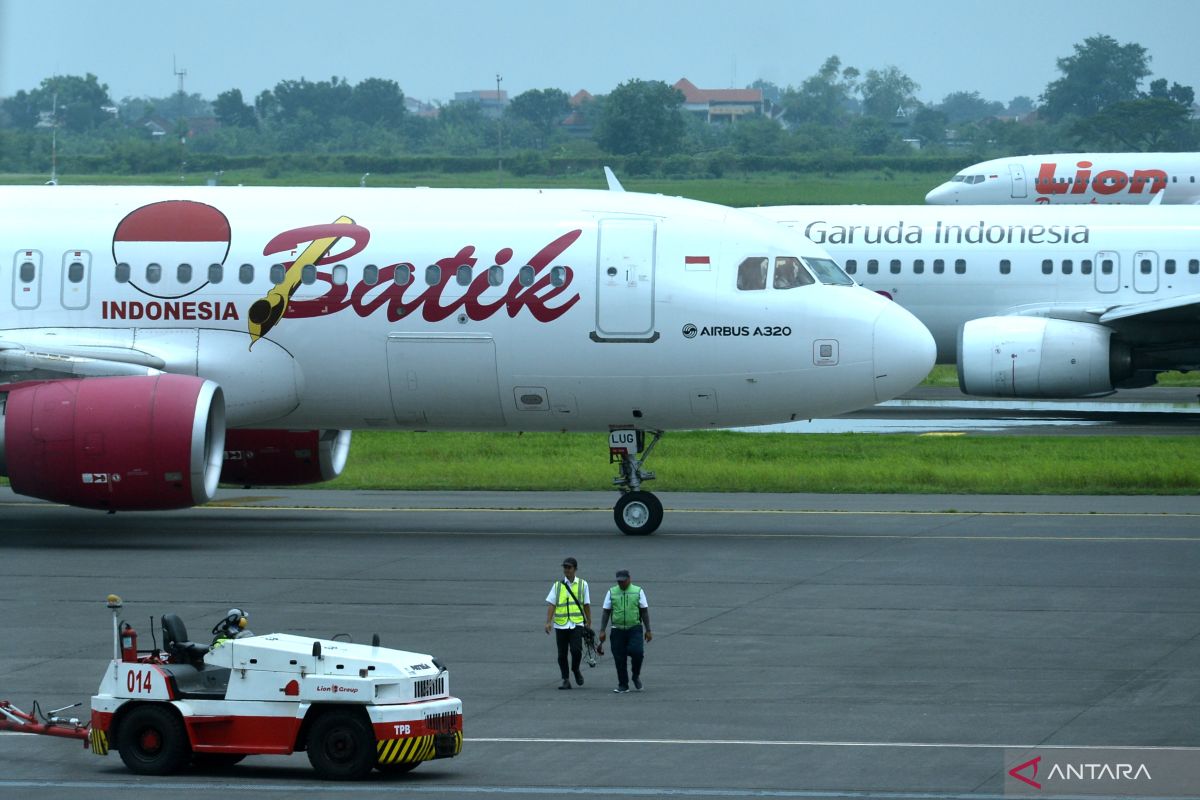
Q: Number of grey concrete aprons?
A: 1